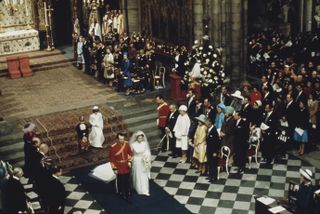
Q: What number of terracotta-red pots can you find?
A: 0